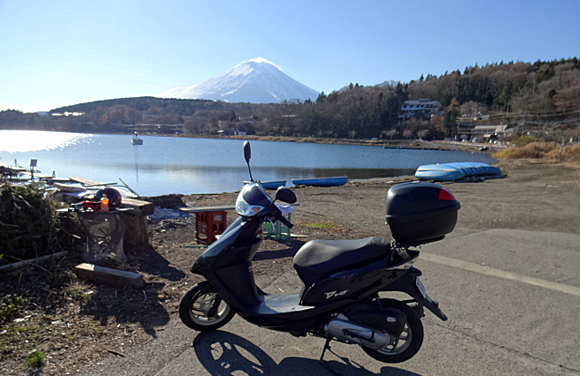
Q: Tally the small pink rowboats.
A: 0